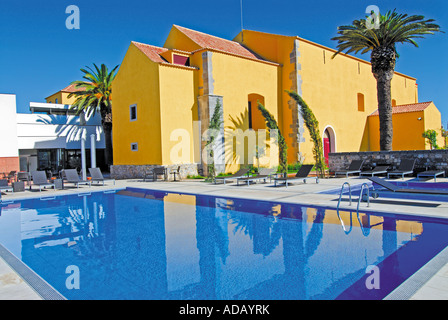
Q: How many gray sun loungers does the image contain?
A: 12